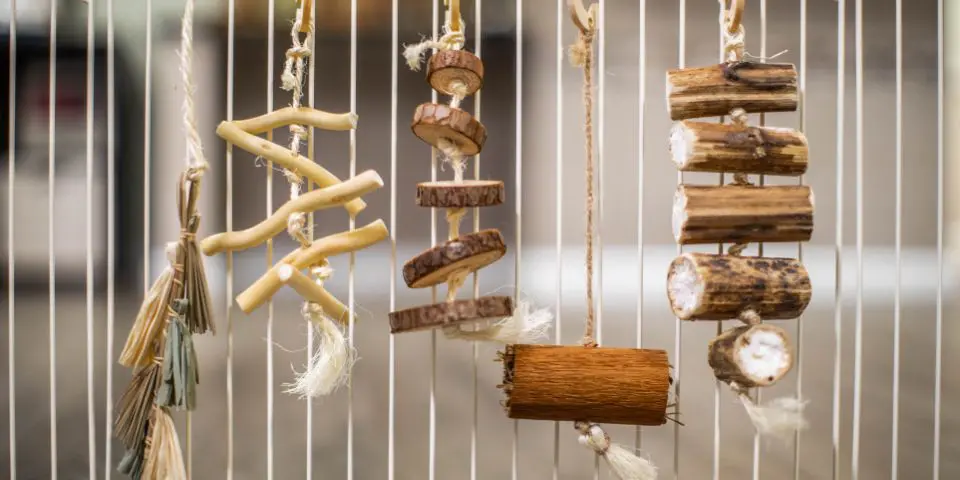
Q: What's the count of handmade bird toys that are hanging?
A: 5